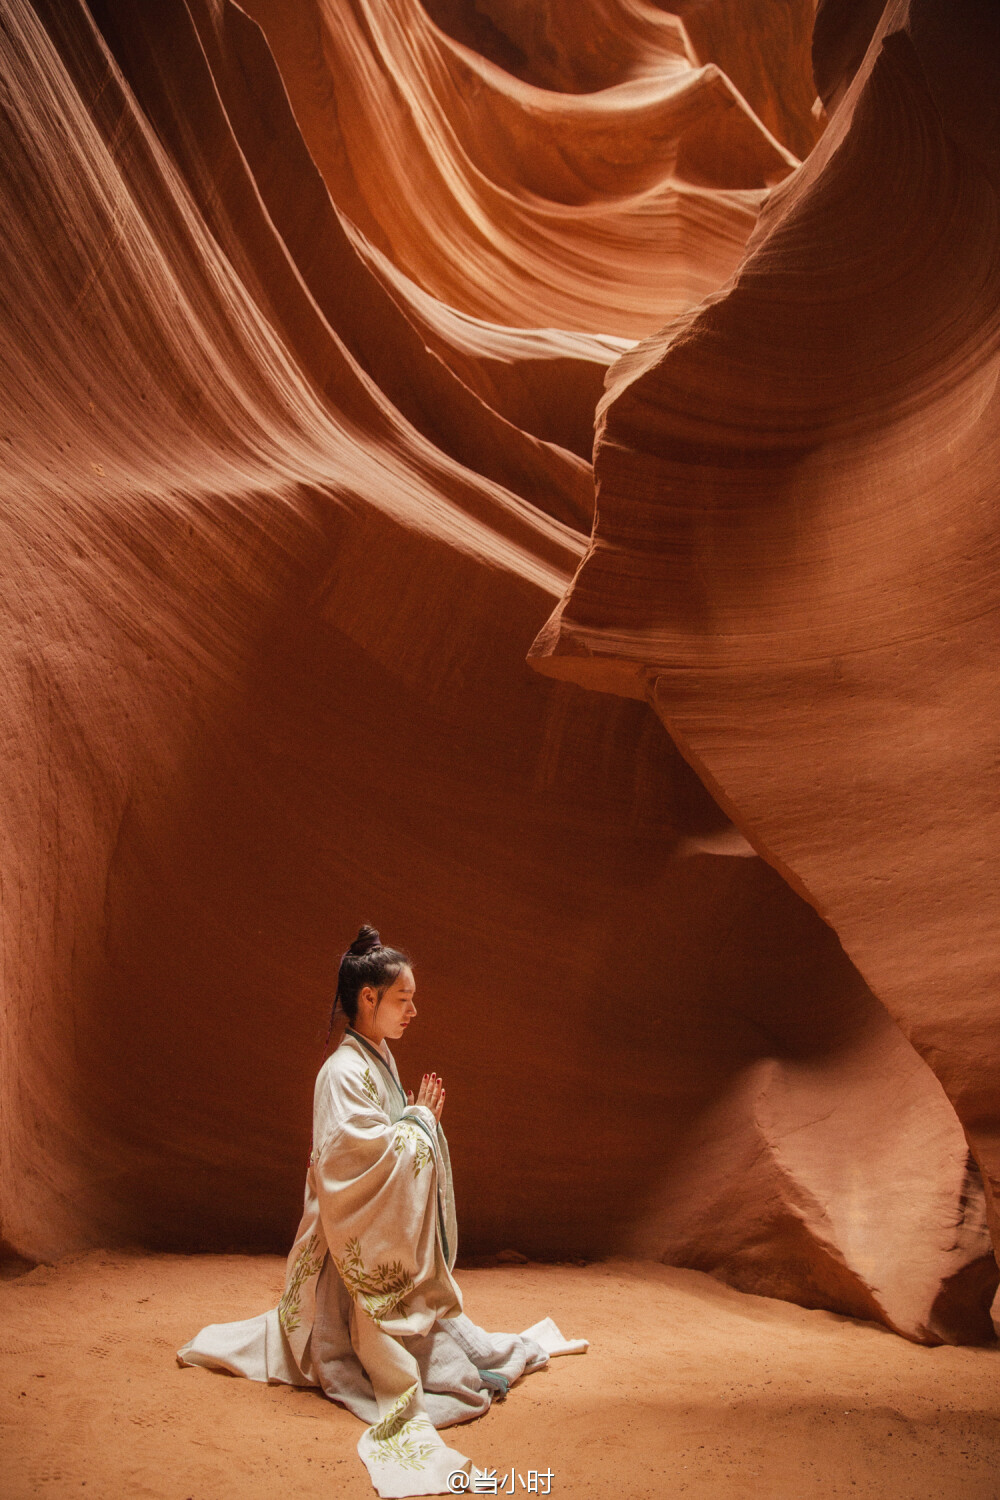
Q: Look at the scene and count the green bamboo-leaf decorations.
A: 5